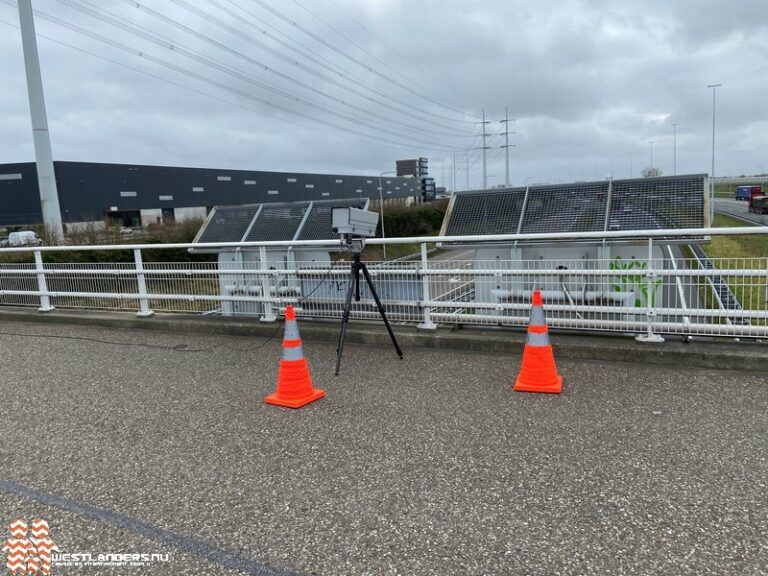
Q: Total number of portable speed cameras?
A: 1